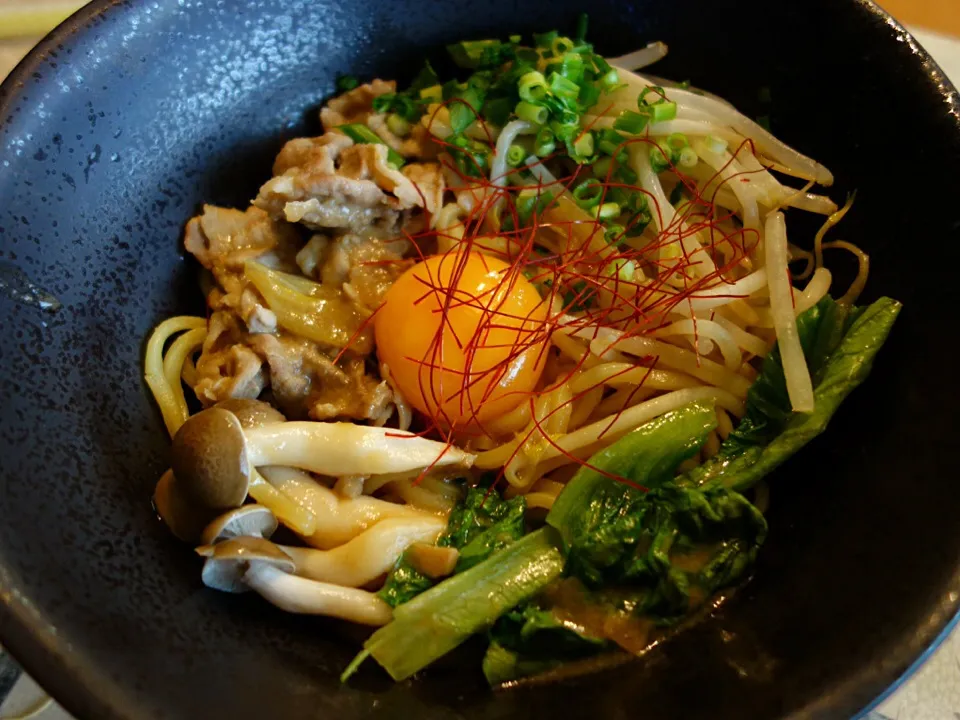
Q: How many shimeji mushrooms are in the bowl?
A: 5